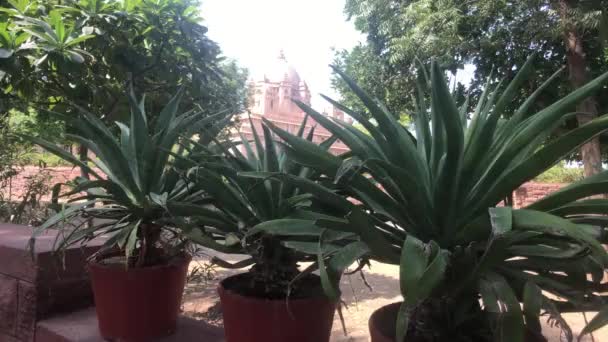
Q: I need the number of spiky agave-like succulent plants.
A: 3